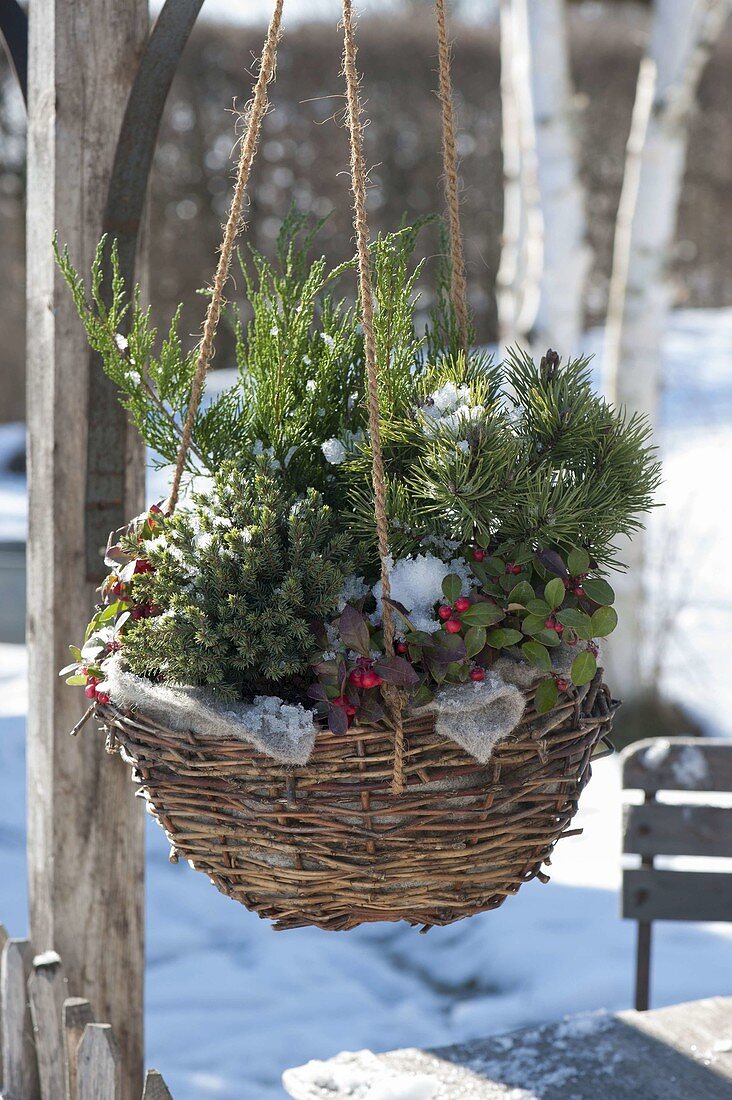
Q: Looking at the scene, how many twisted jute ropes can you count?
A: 3